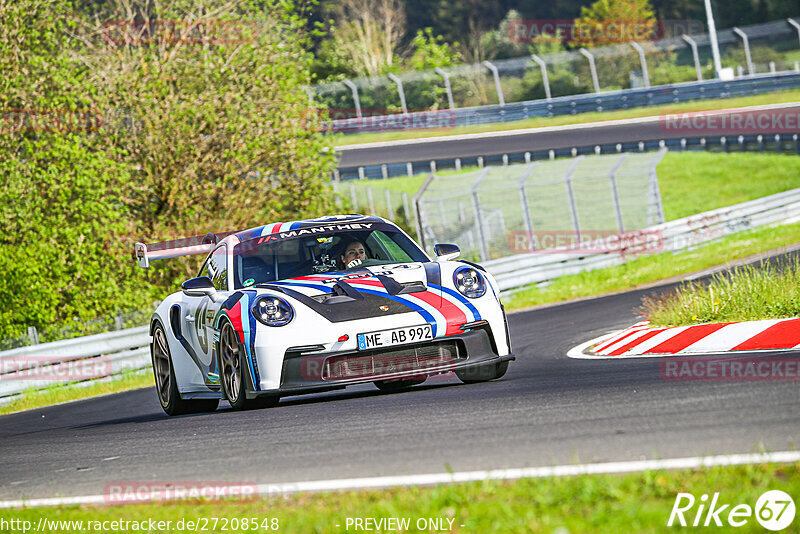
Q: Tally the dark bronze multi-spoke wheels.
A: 2